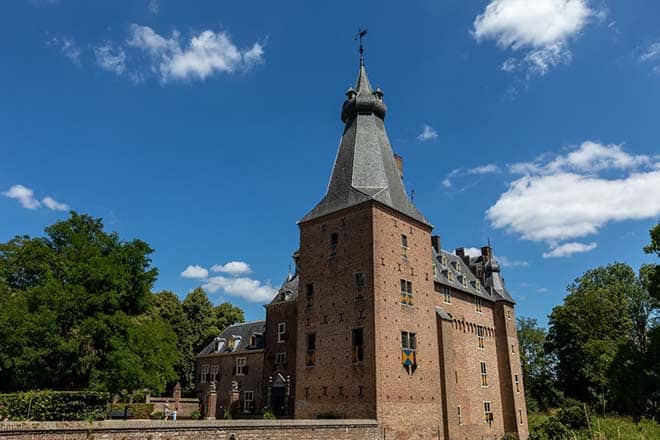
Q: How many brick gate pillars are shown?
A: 2